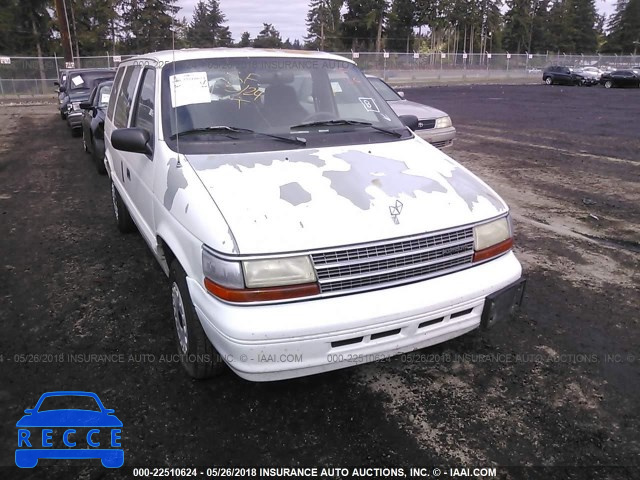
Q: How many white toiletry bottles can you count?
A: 0